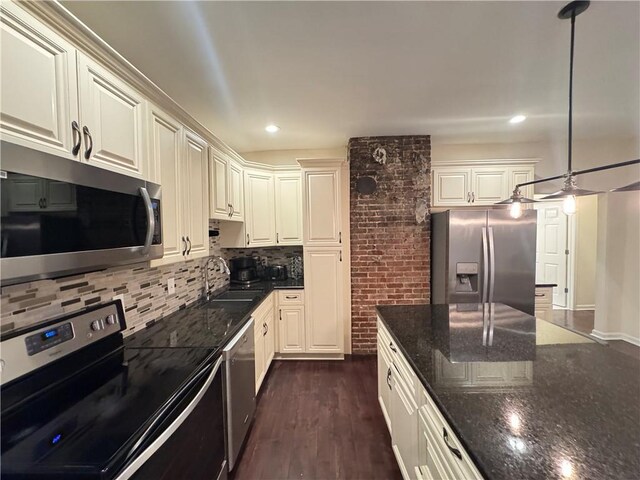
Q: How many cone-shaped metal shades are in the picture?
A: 3